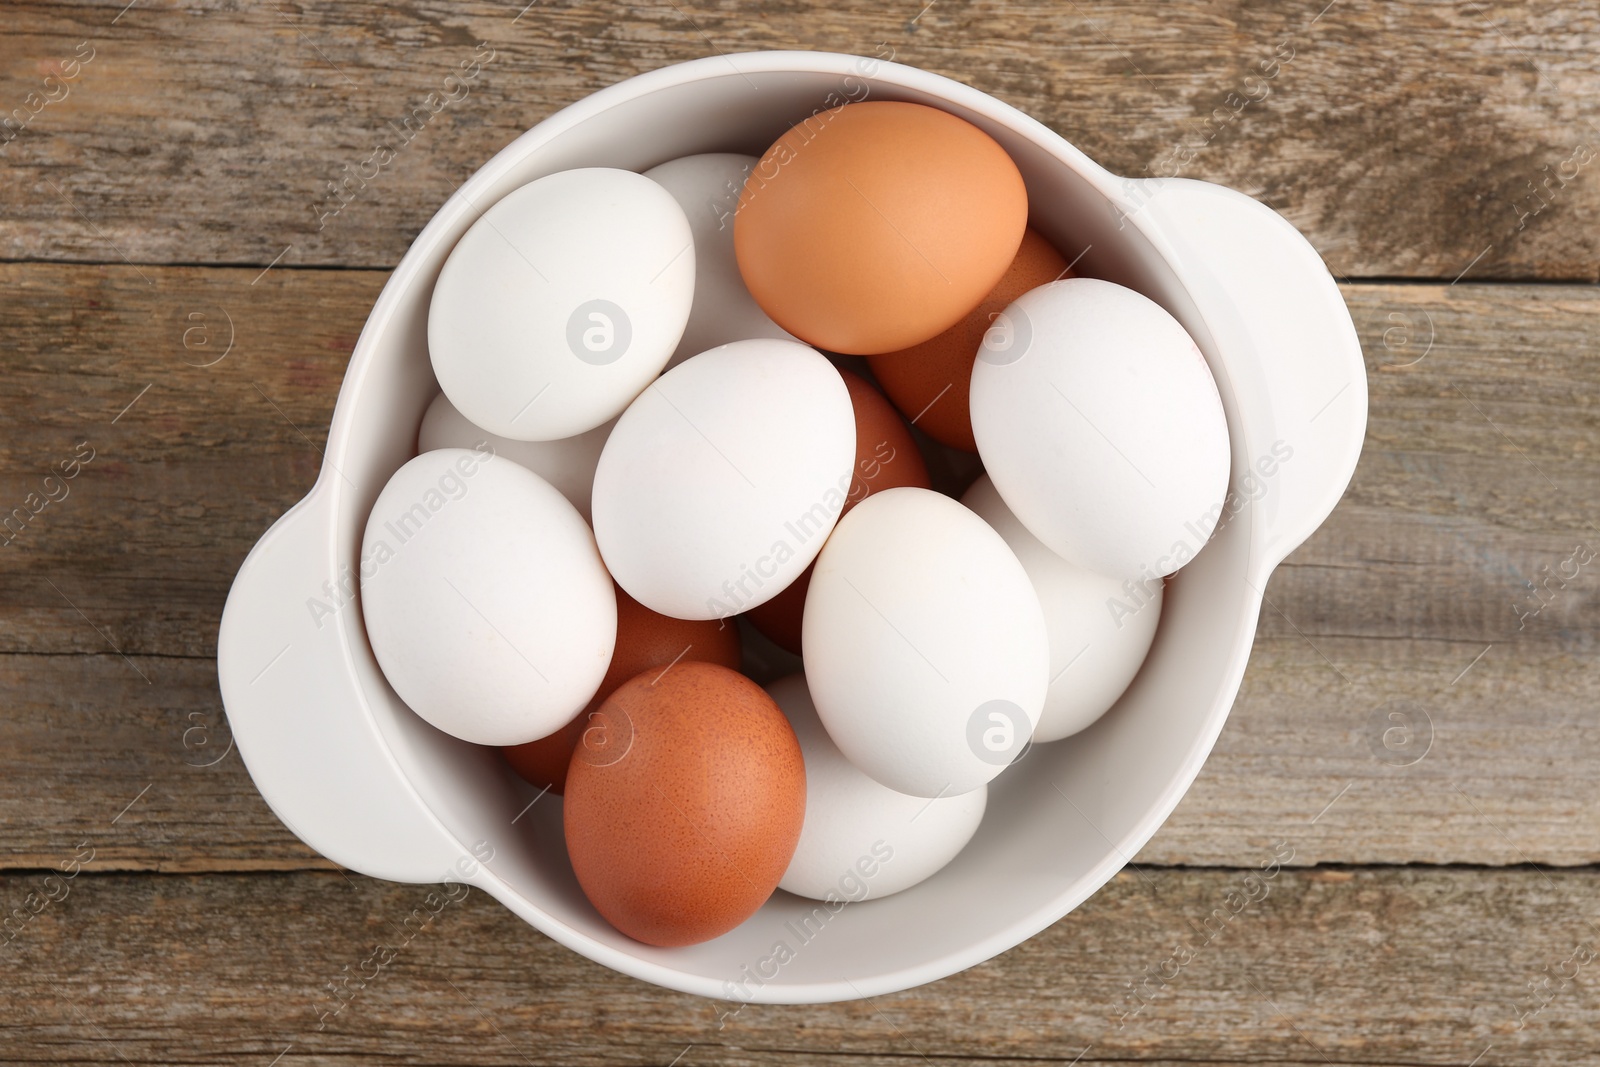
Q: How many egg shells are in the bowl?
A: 14